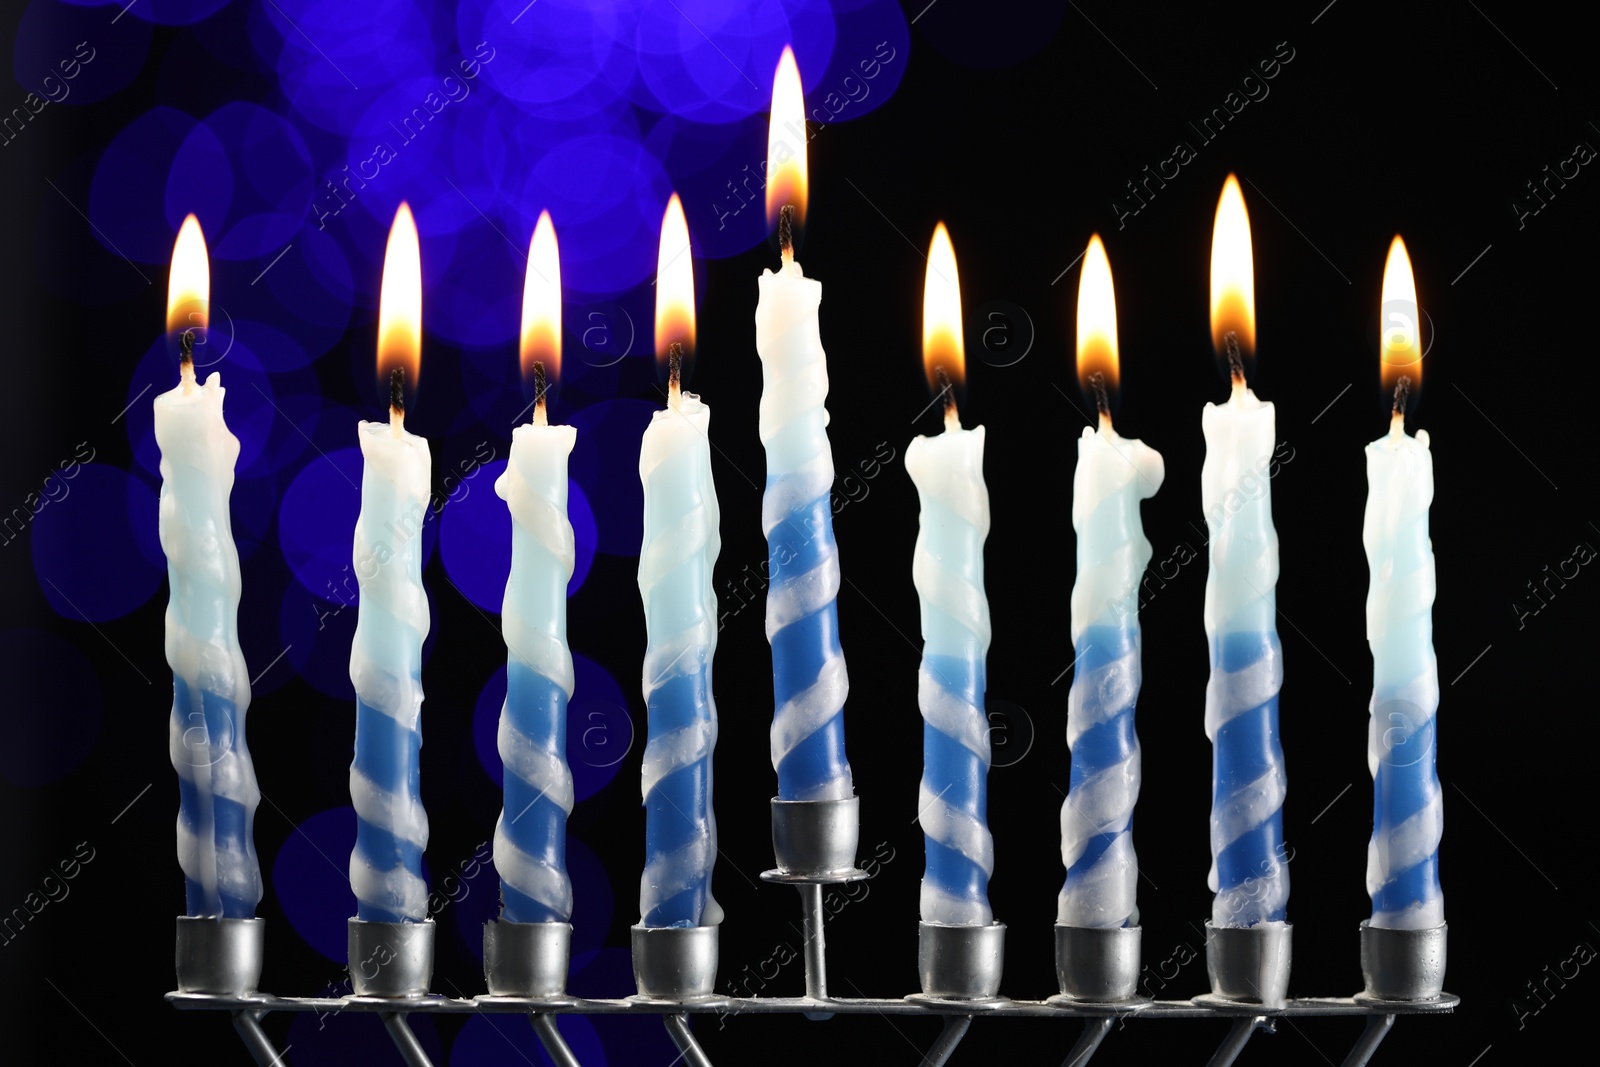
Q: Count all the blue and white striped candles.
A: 9